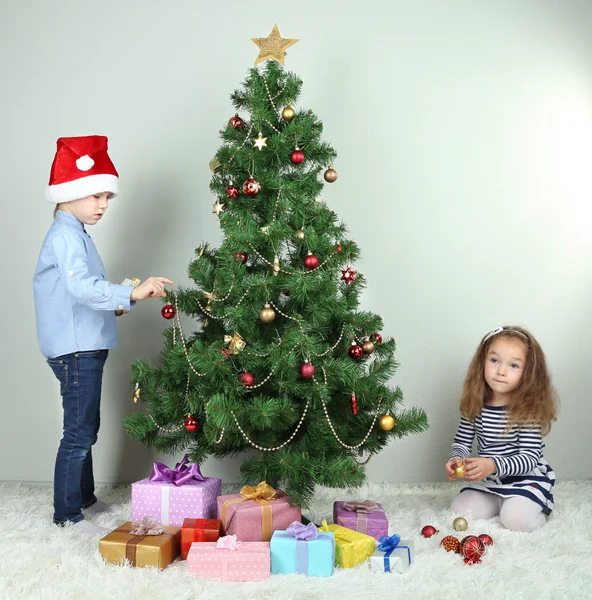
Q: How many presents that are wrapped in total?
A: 9